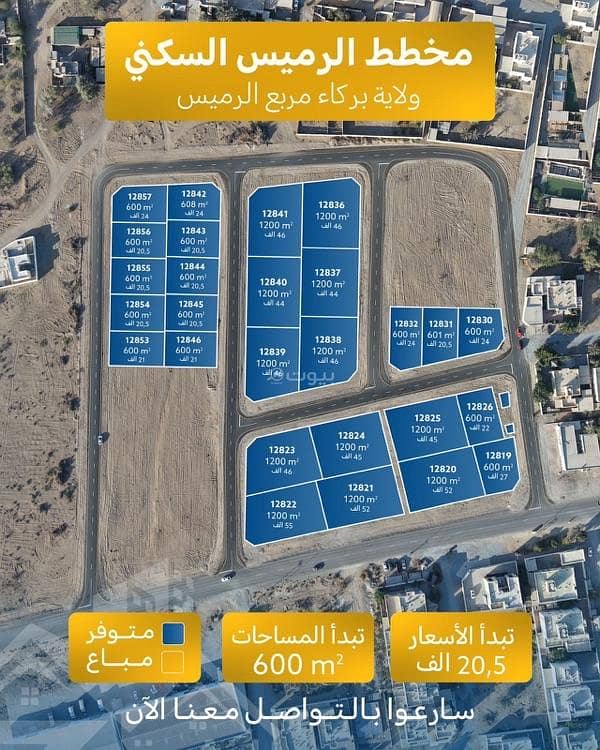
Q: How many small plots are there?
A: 15